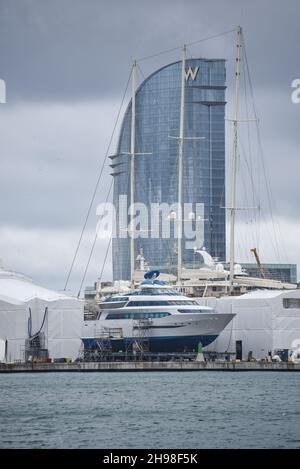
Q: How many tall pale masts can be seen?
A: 3